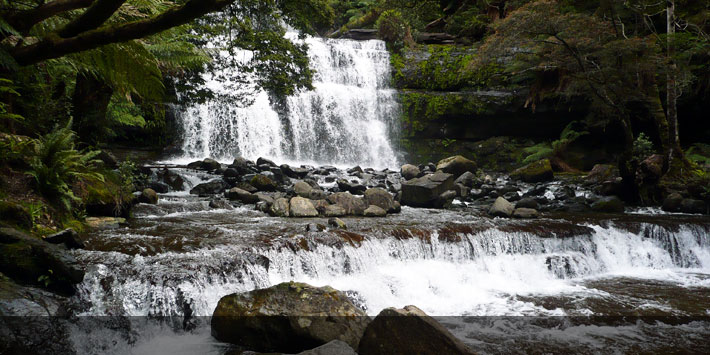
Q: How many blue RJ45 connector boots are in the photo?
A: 0